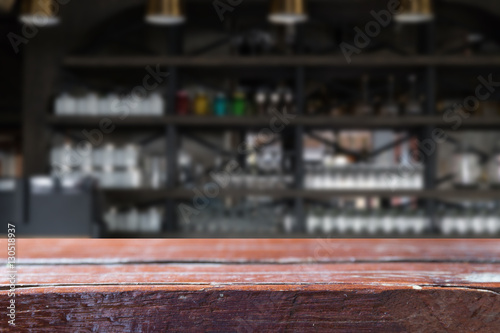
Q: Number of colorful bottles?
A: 4